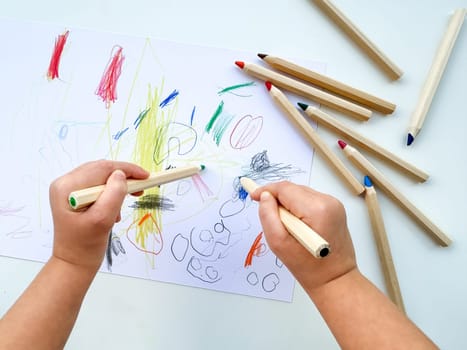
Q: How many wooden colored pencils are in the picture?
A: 10